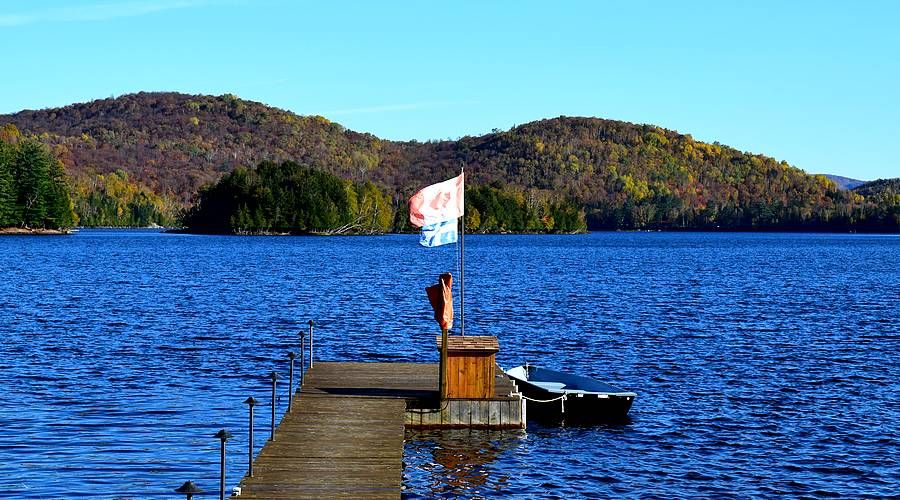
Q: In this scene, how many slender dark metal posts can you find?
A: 7